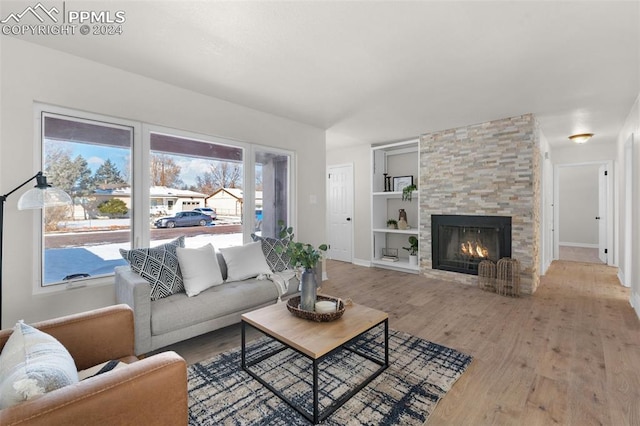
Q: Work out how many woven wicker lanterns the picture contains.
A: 2